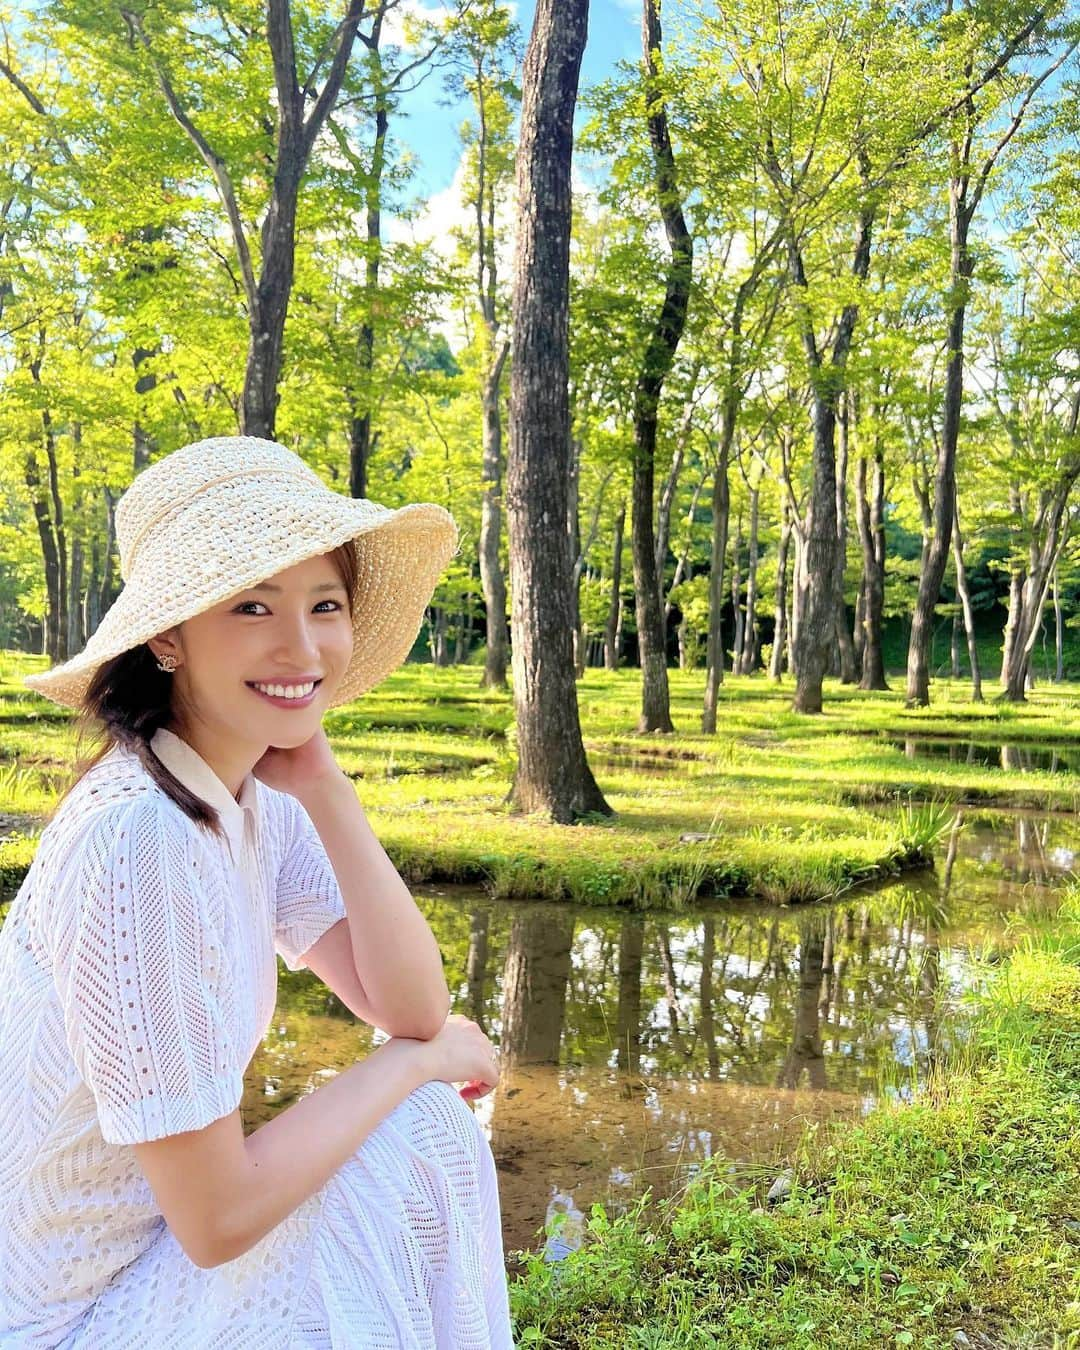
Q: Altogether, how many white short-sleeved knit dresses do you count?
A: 1